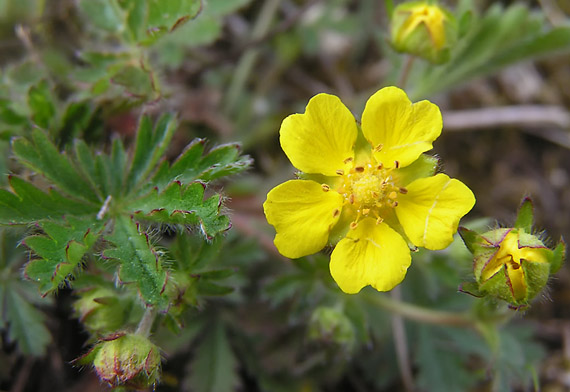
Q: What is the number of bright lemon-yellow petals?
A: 5